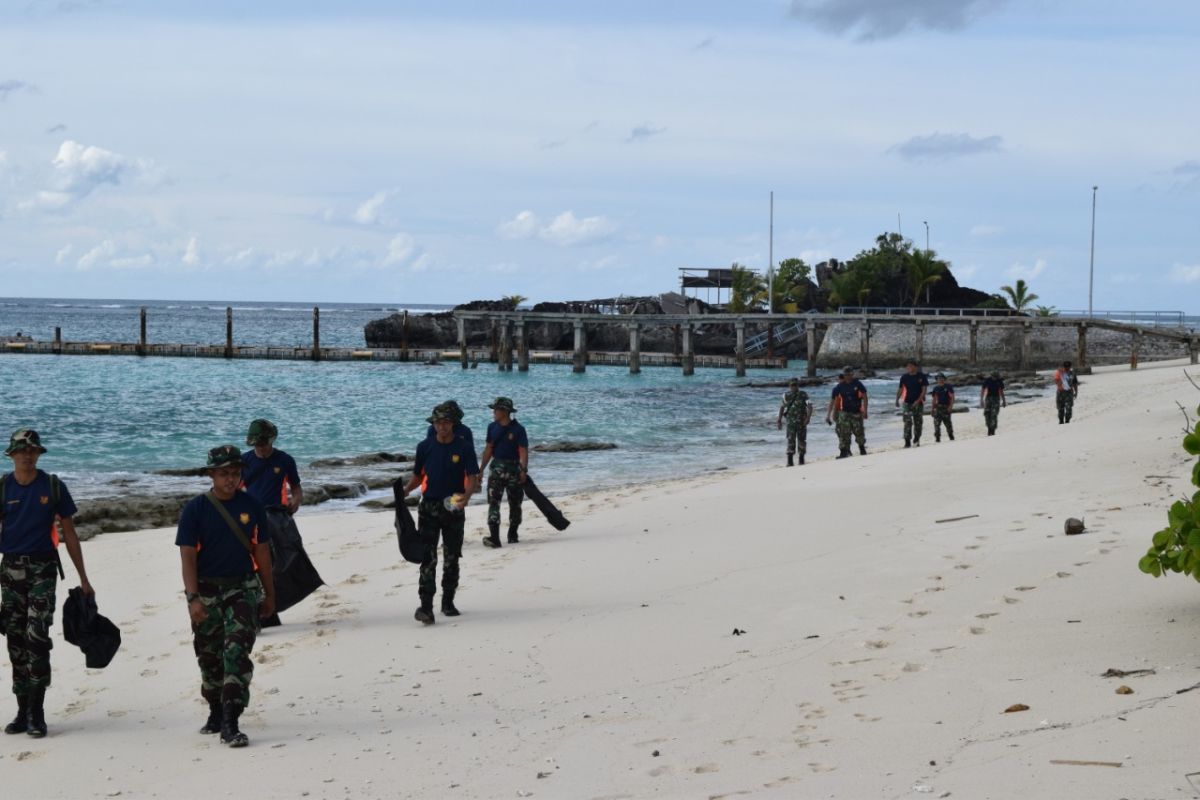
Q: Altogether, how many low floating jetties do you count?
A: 1